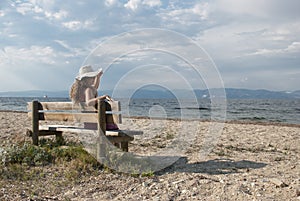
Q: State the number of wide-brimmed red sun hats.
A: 0